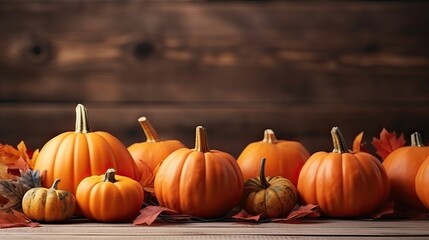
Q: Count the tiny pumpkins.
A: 3